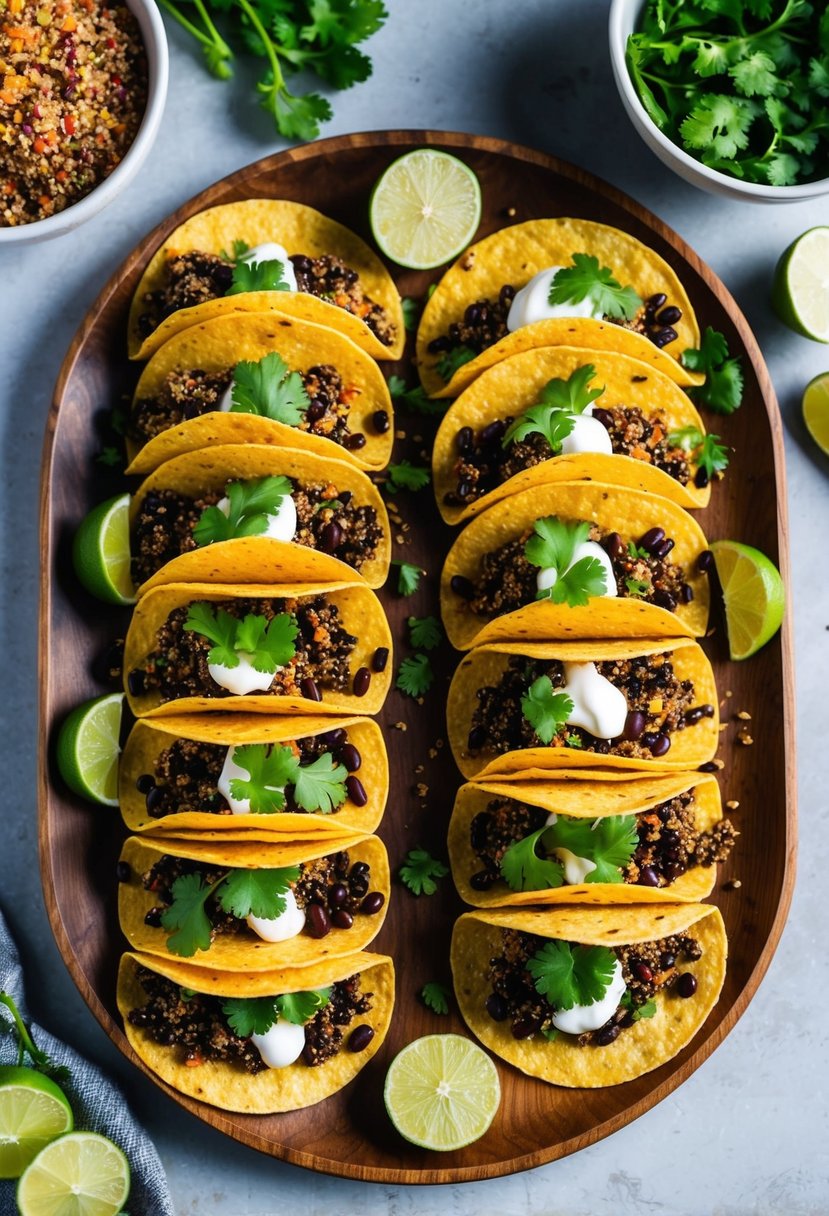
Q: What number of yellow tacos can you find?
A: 13